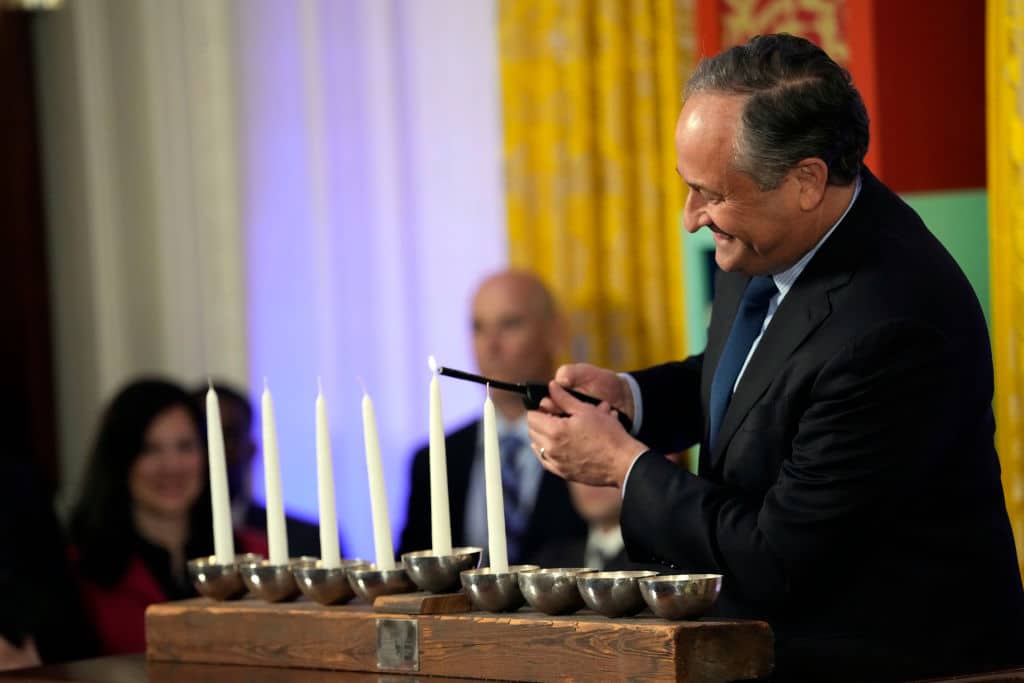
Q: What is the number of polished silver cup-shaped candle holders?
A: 9